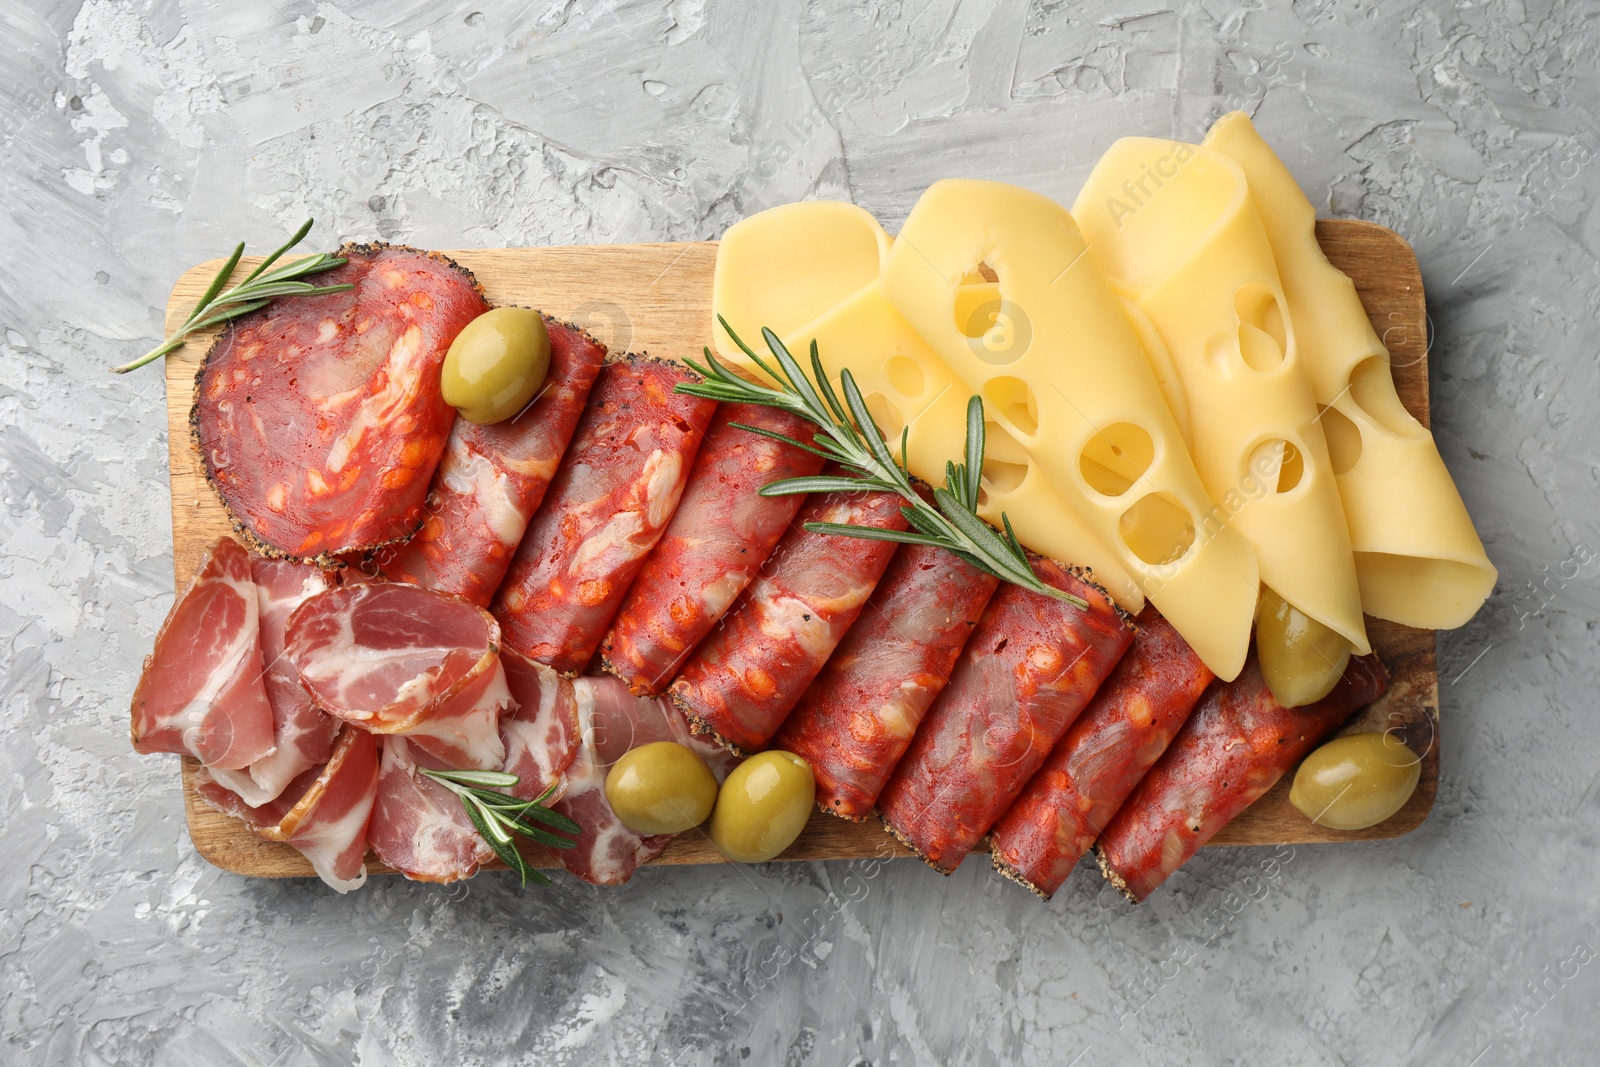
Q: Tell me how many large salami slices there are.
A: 9